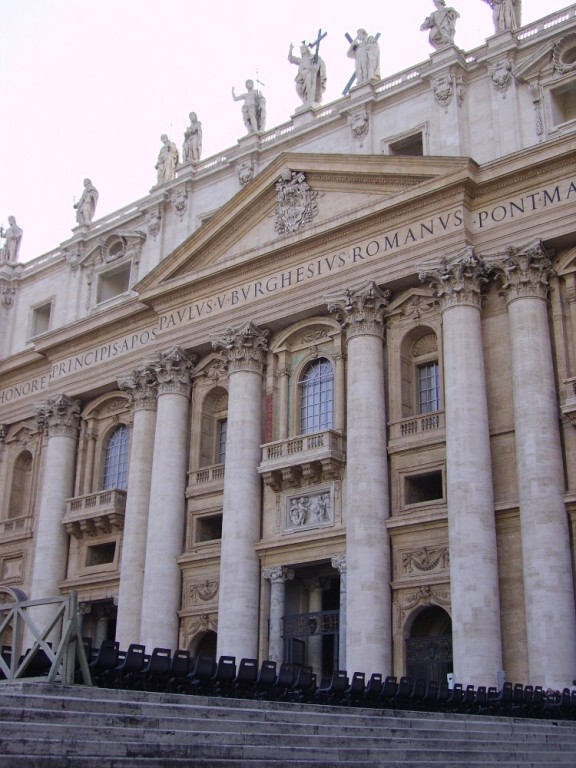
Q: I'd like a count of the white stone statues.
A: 9